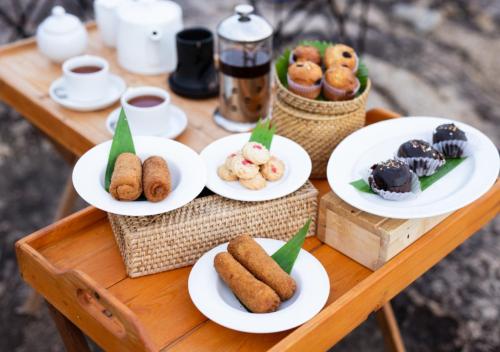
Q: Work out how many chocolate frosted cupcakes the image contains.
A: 3